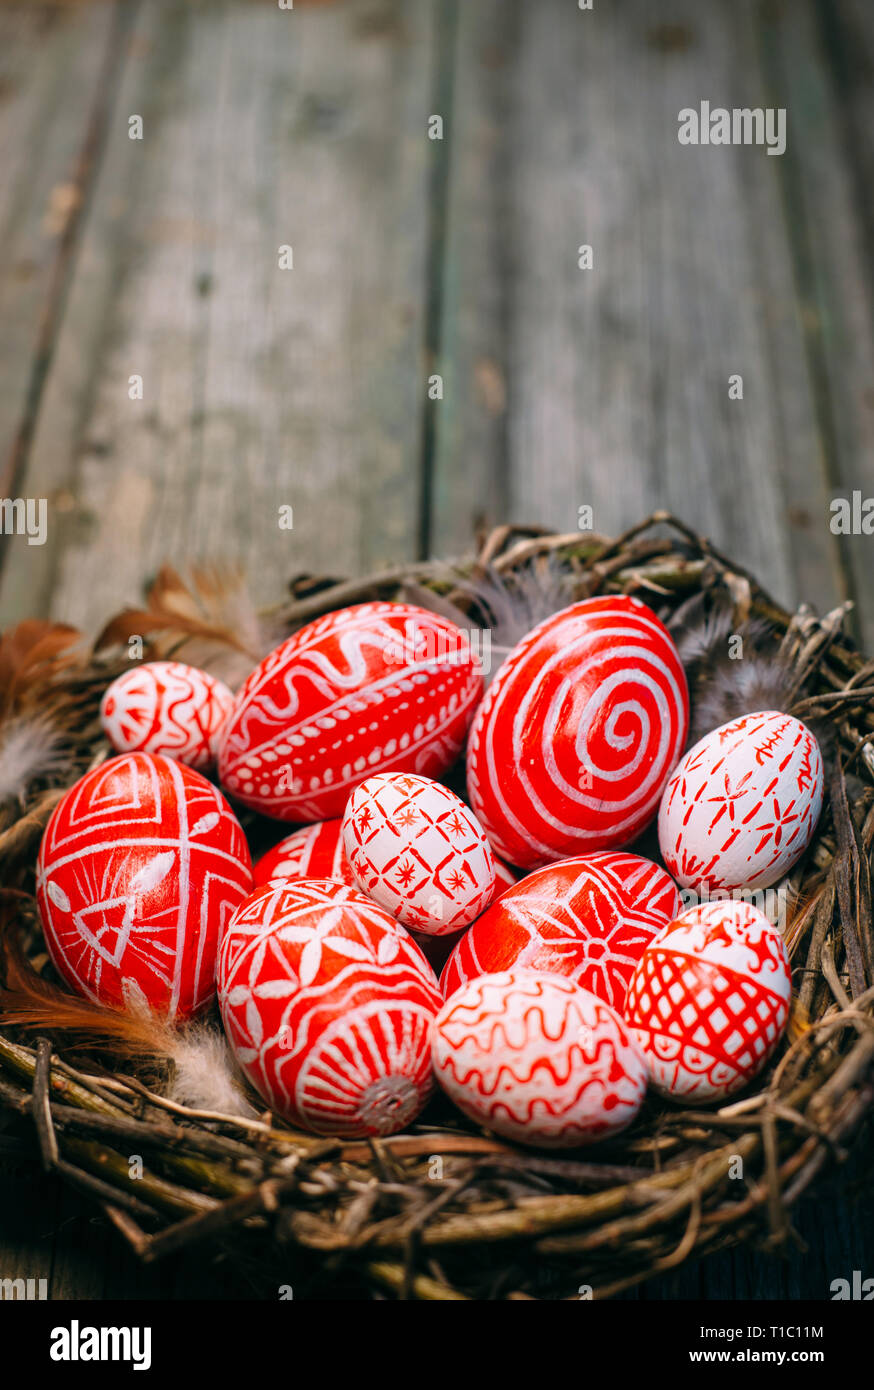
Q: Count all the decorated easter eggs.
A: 11